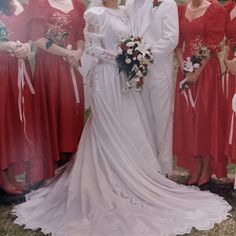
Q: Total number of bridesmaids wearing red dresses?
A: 4